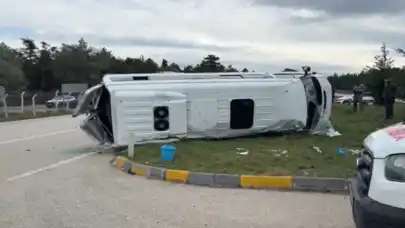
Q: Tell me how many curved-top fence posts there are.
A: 5